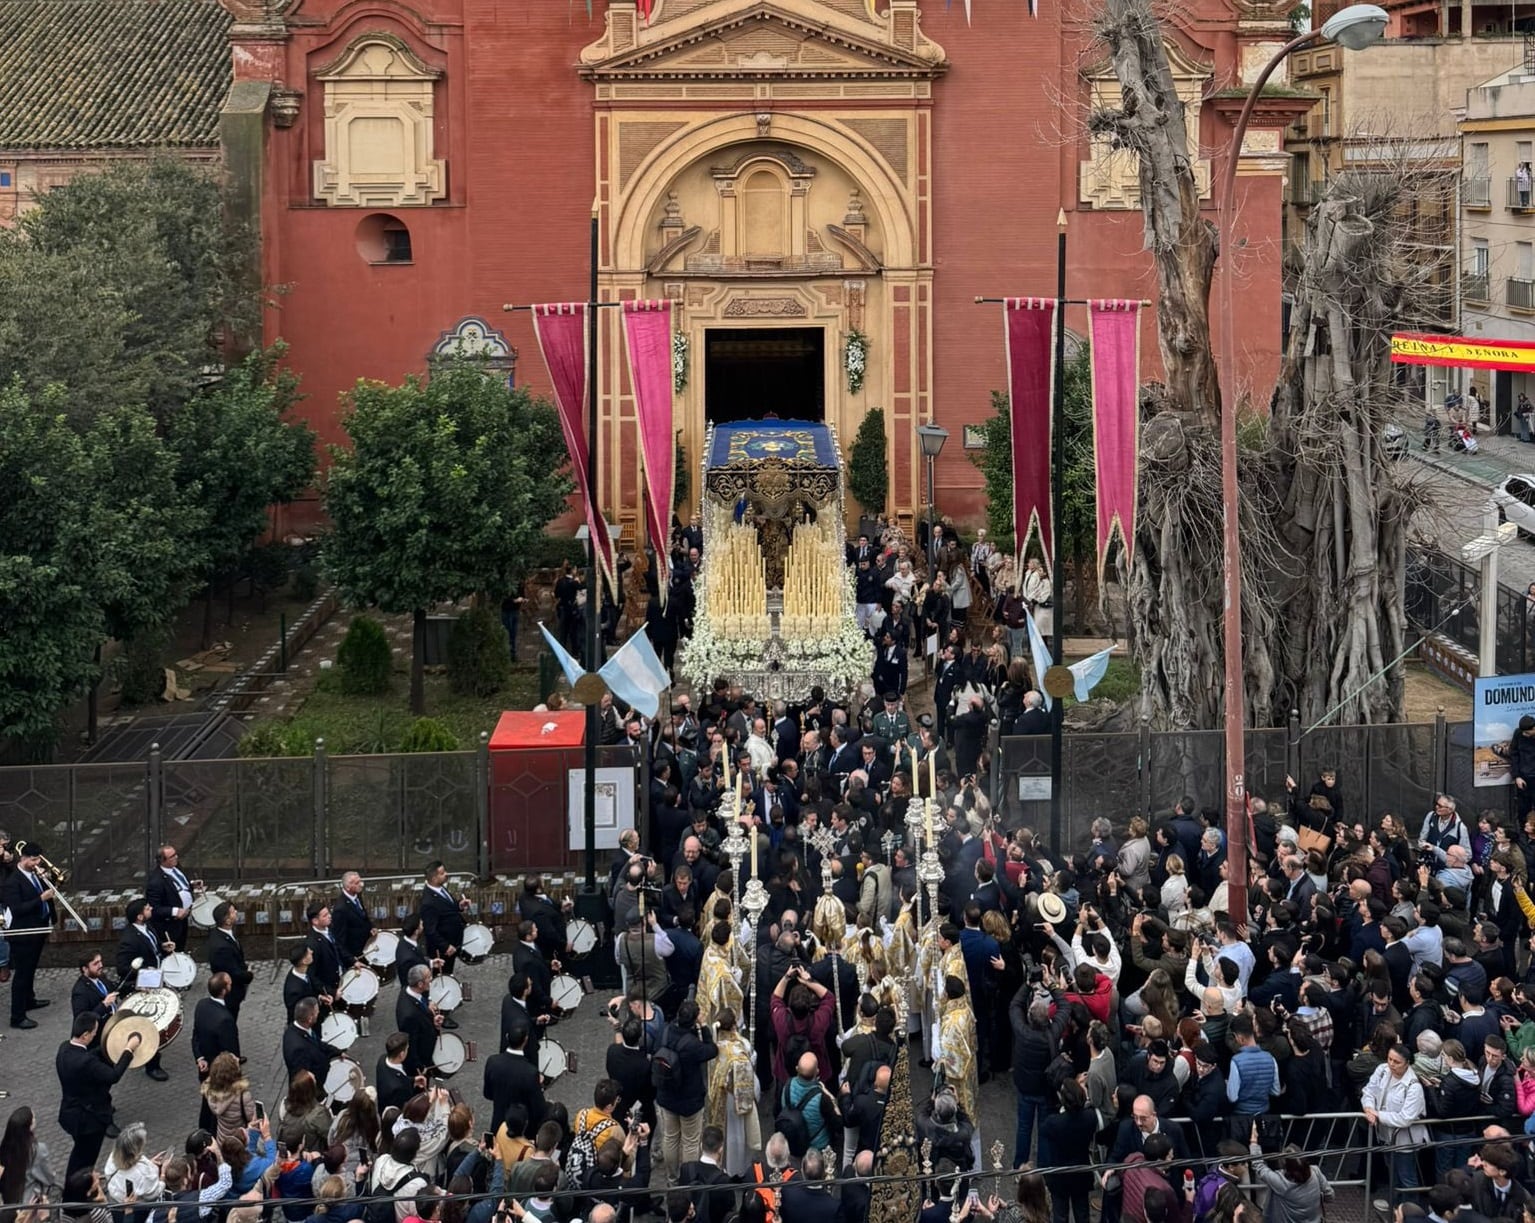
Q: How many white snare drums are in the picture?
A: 12